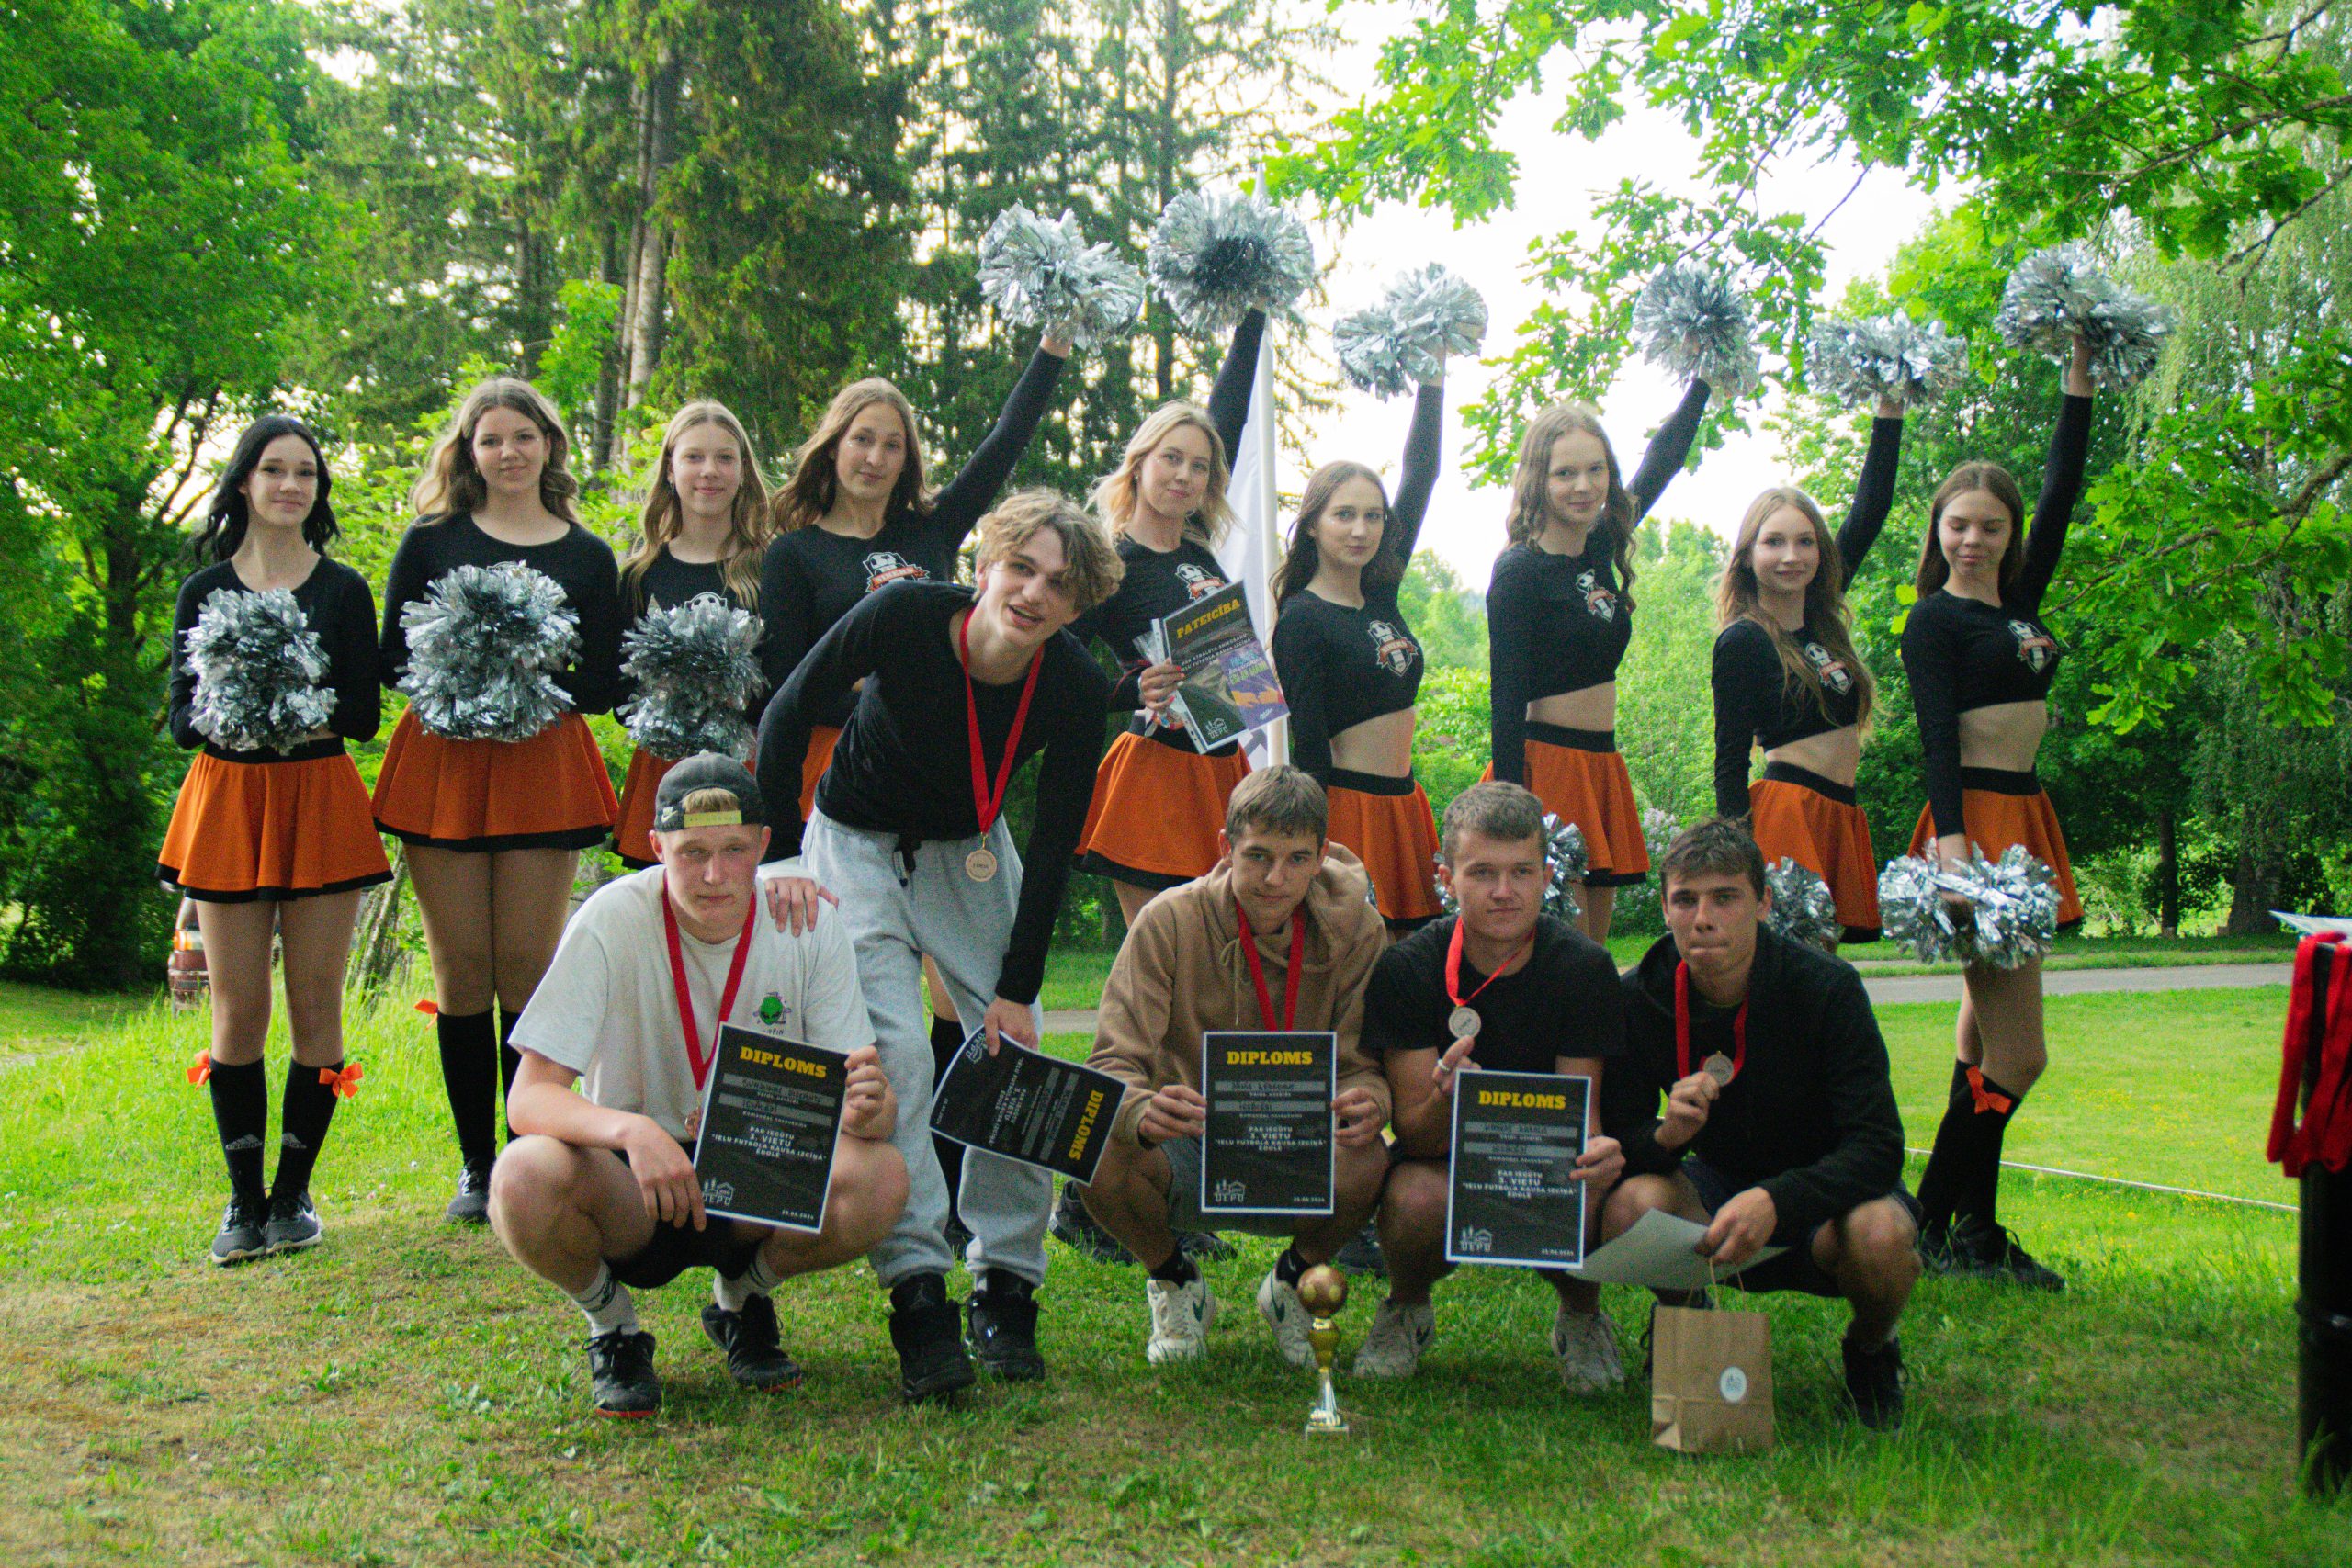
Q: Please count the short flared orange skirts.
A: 9